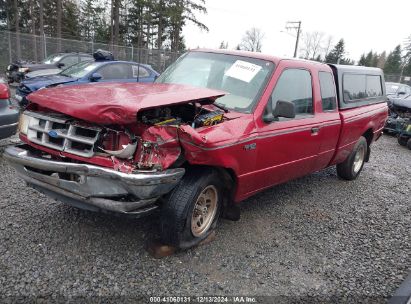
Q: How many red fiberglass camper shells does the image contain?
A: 0